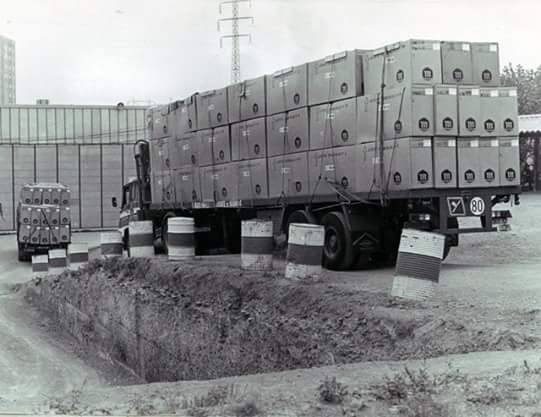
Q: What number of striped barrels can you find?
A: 9